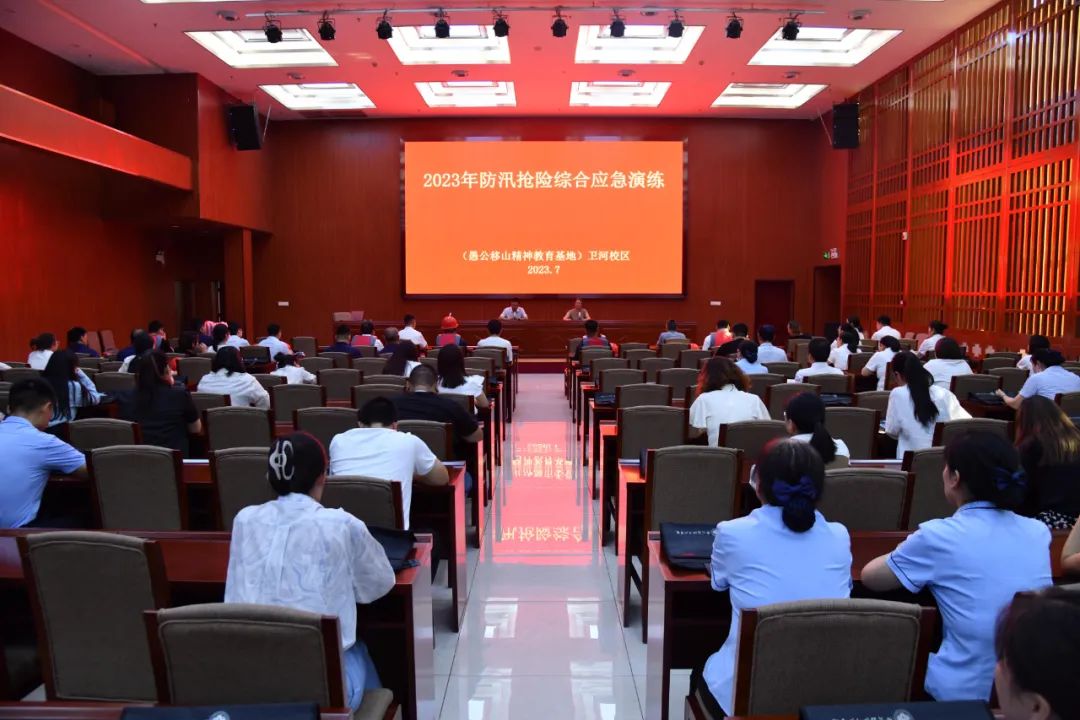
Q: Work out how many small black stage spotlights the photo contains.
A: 10